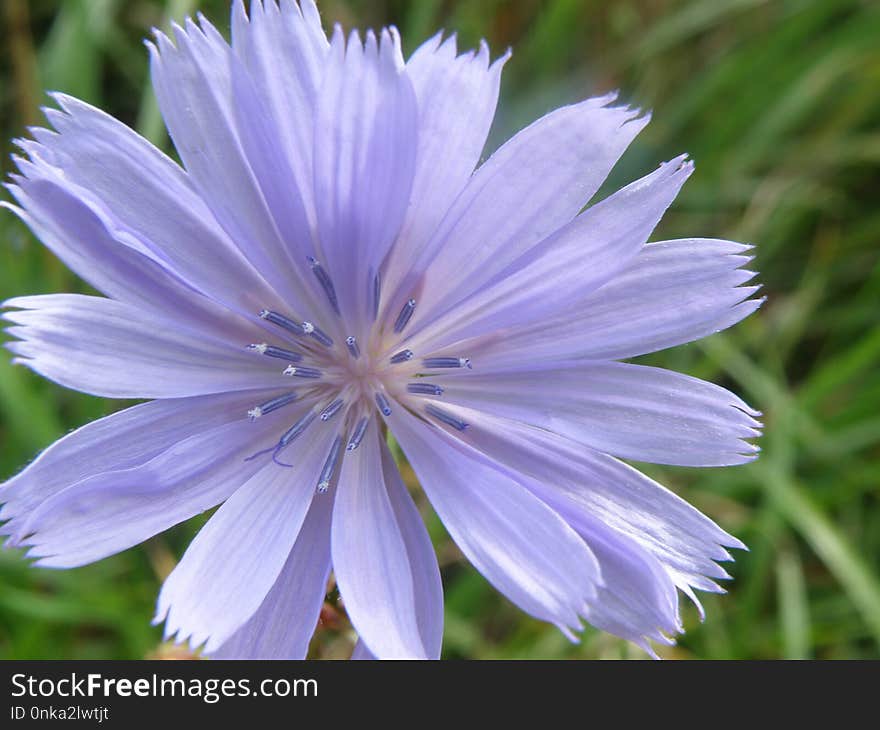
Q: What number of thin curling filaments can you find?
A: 2